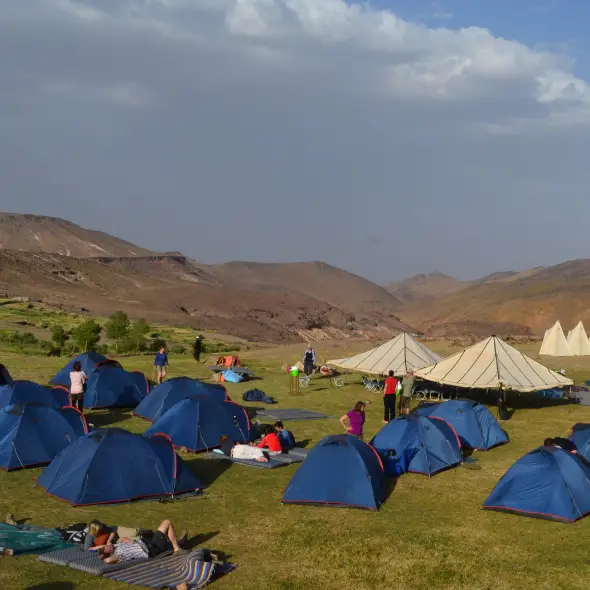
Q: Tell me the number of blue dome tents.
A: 12